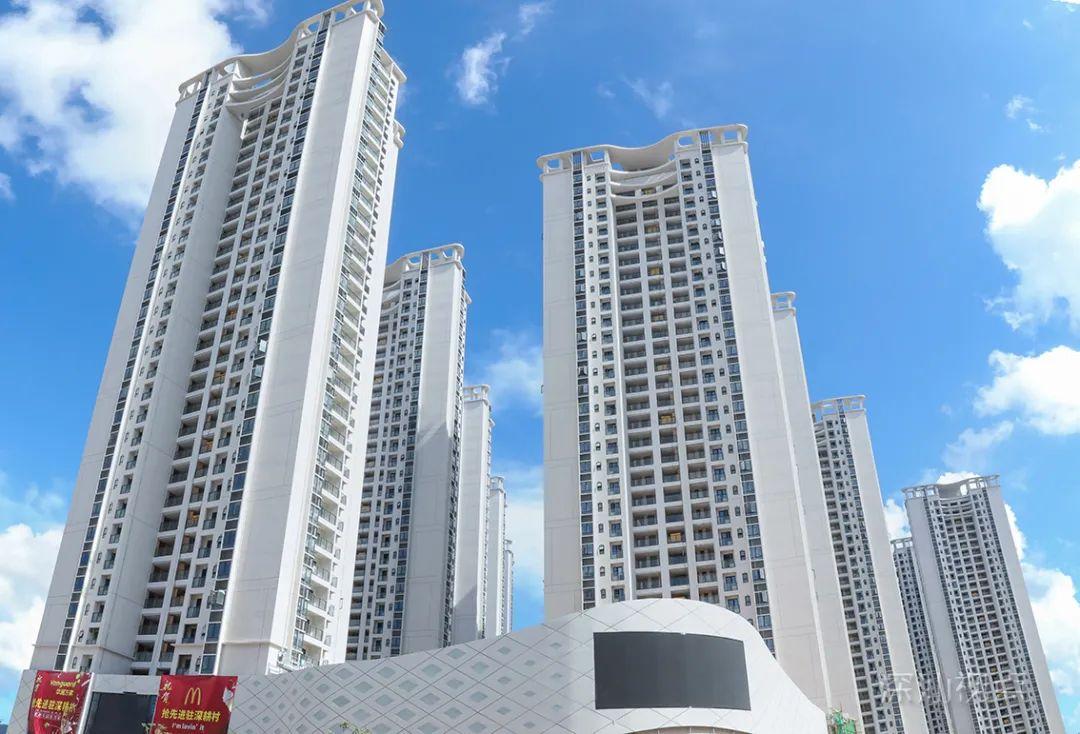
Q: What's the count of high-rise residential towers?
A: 10